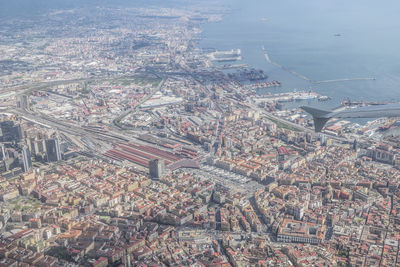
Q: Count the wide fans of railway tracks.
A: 1